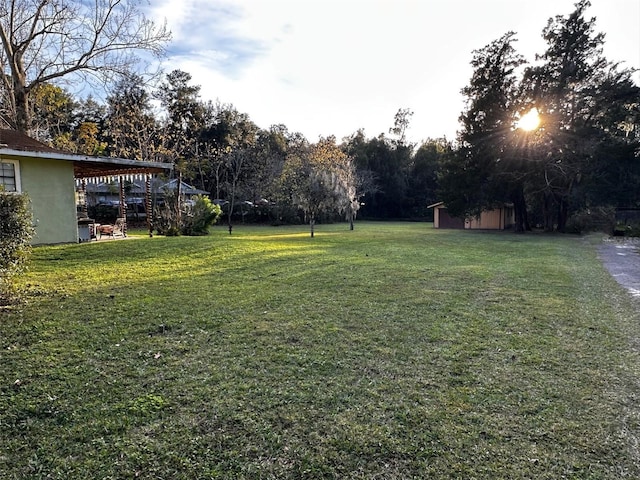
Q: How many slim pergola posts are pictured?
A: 3